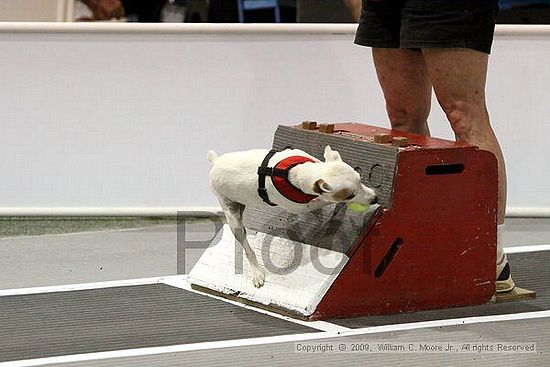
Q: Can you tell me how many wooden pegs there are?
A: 4